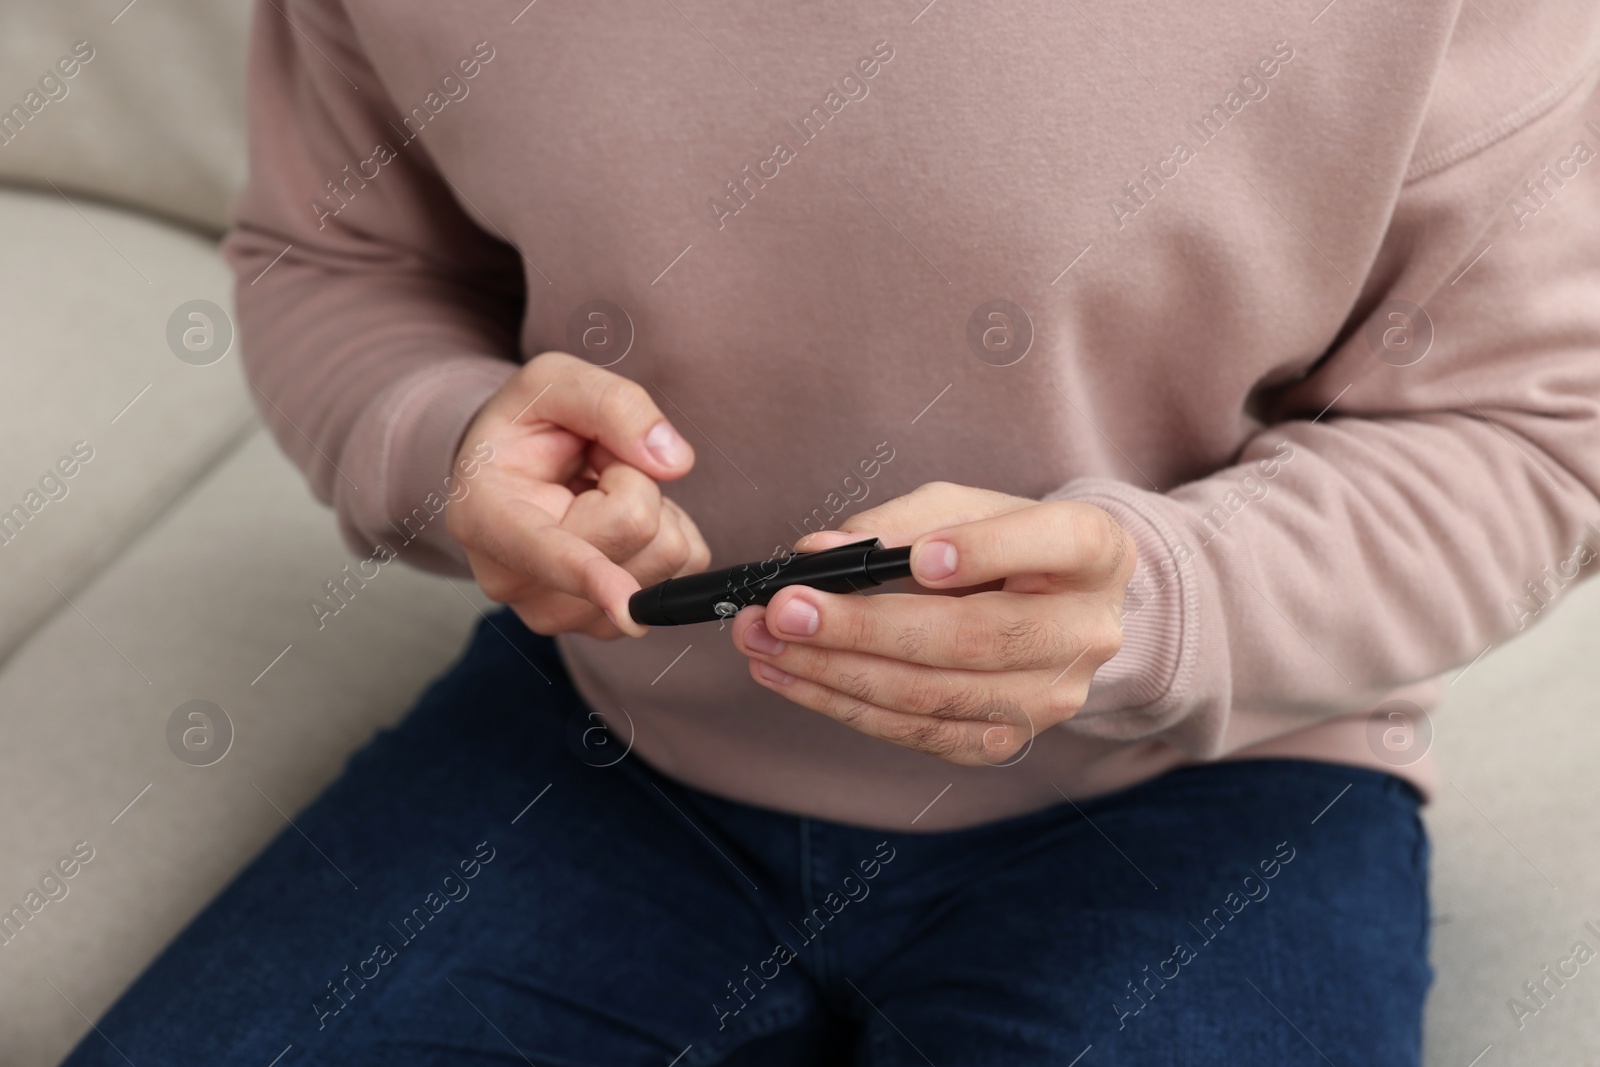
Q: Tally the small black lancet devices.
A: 1